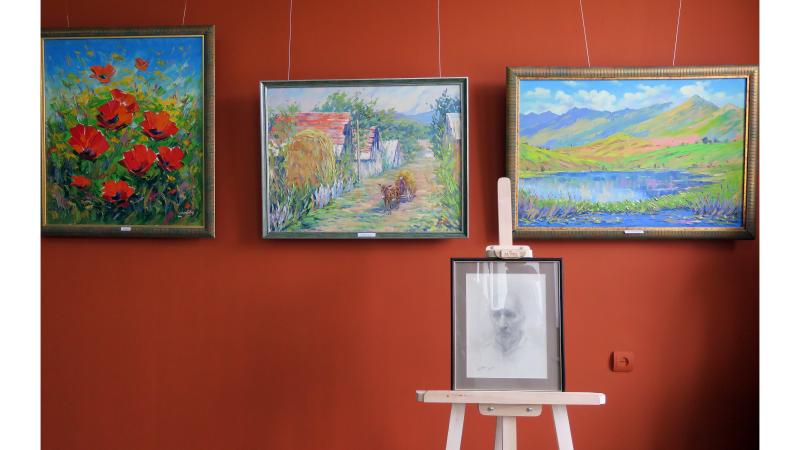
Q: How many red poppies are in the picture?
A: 10